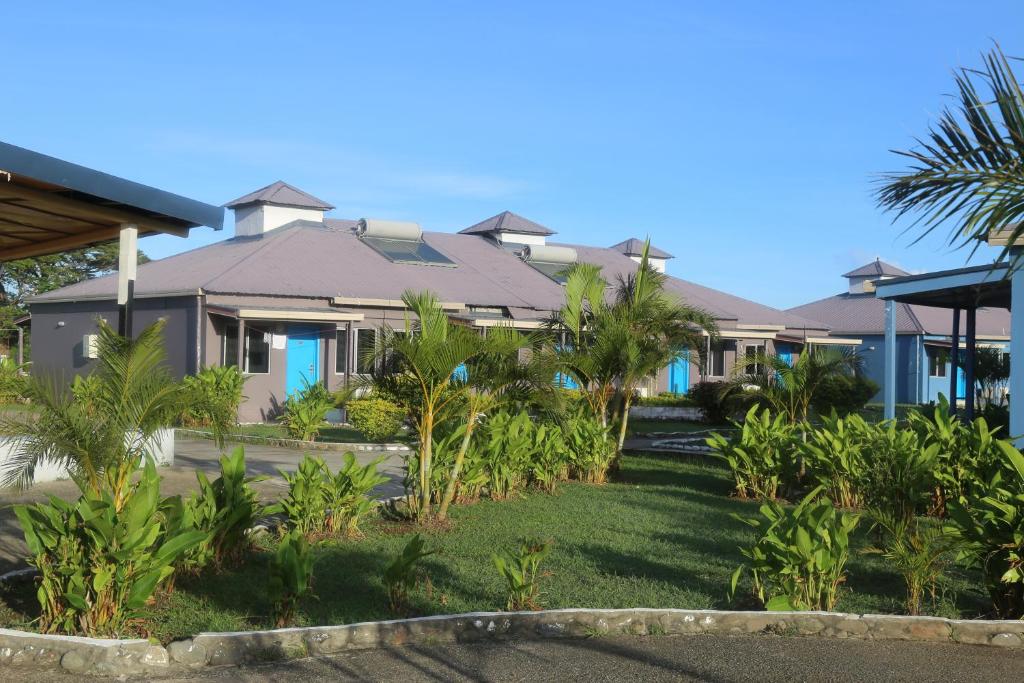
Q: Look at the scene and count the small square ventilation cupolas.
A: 4